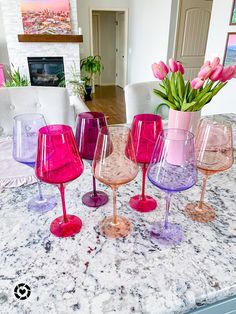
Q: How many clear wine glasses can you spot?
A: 0